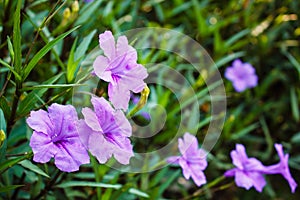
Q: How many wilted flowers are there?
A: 0